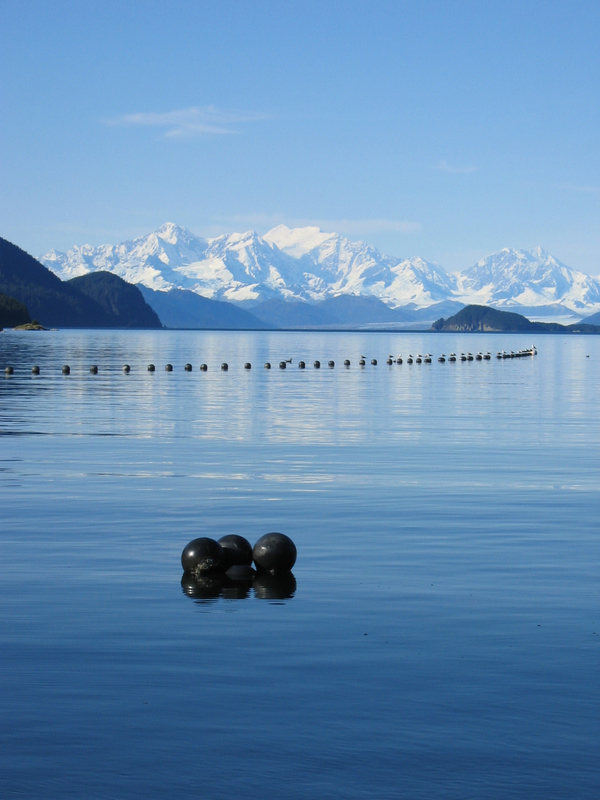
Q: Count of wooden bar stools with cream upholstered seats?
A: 0